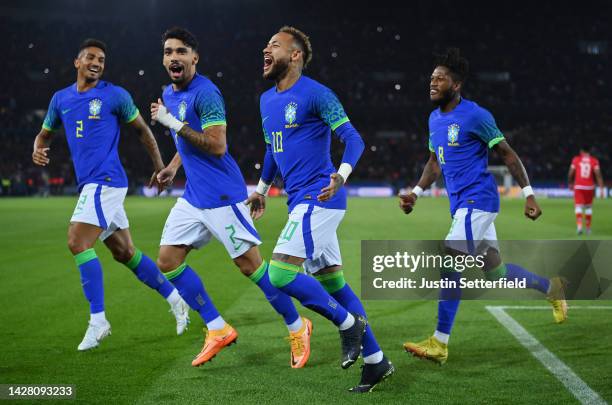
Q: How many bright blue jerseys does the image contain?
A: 4